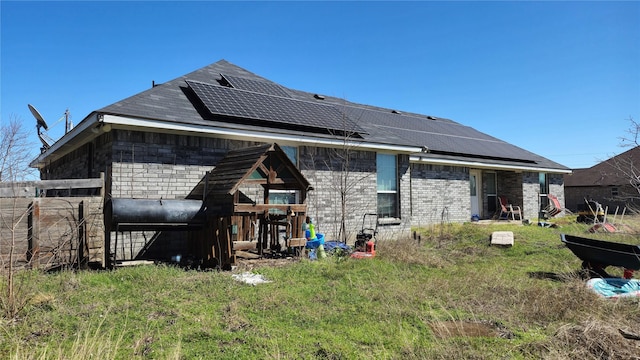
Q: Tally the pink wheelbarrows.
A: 0